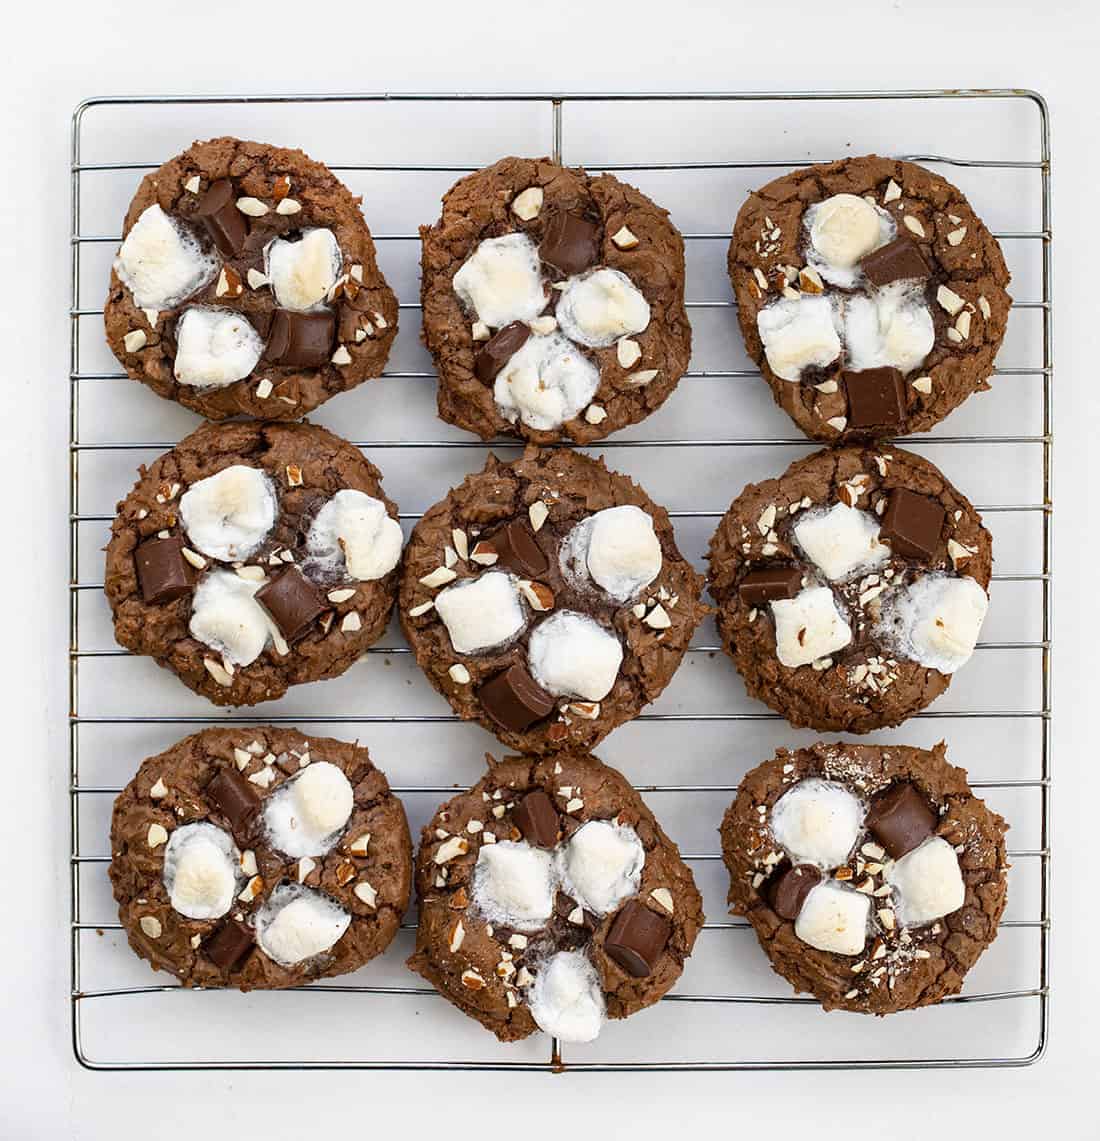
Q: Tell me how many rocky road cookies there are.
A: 9